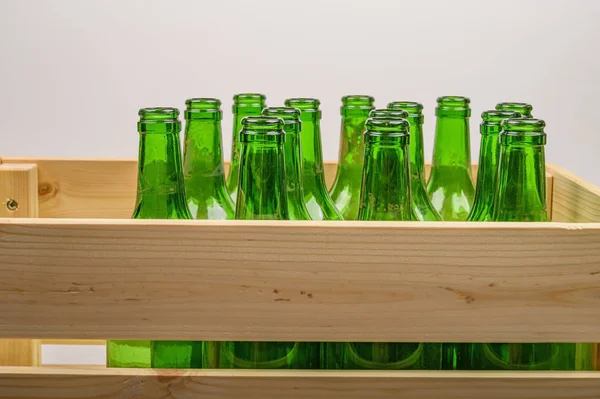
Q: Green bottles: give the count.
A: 14